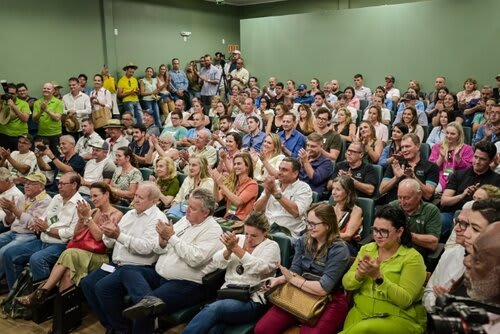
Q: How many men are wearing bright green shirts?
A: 2